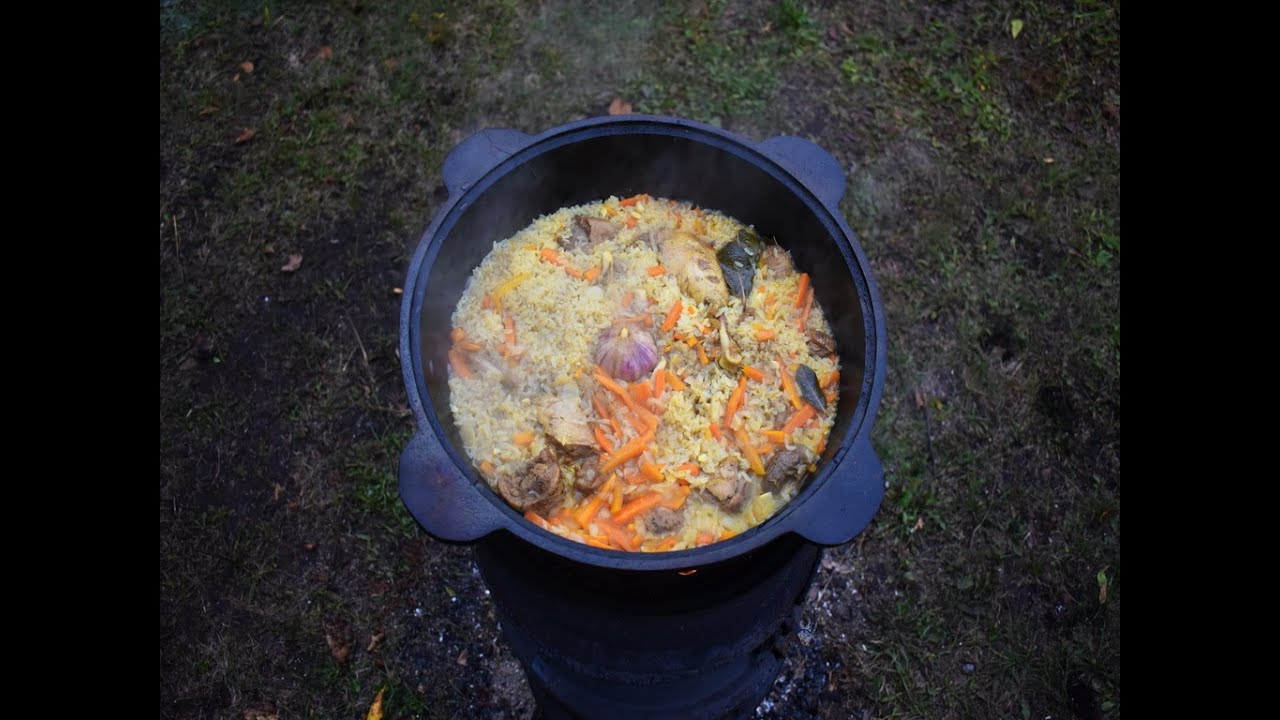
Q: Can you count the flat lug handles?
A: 4